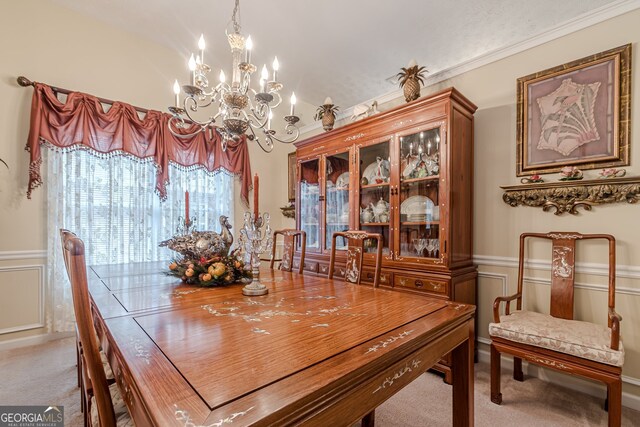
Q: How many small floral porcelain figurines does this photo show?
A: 3